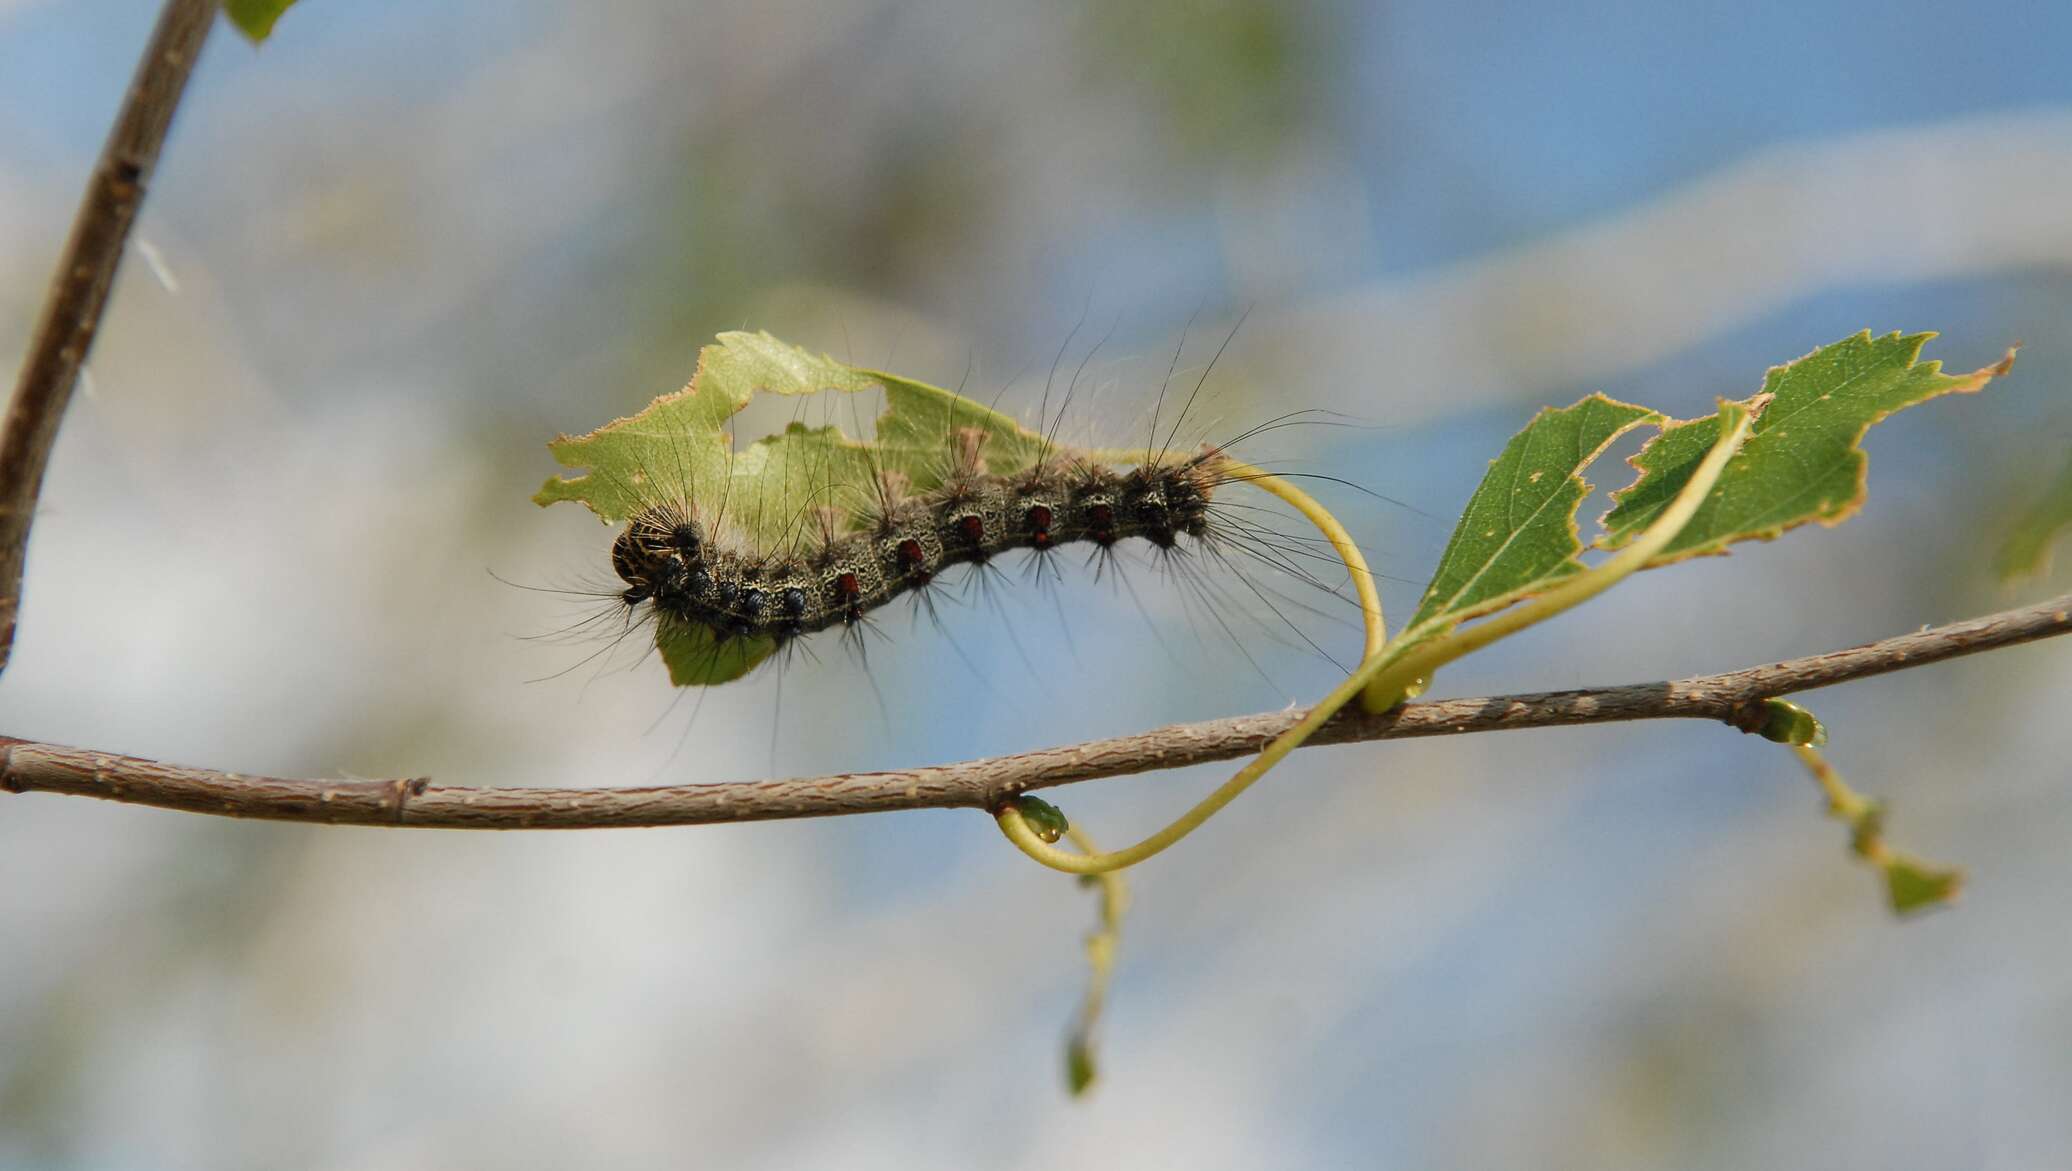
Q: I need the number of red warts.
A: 5